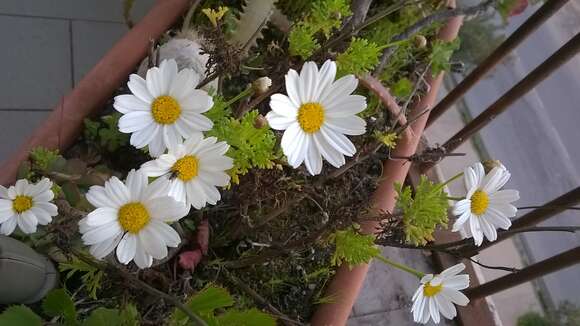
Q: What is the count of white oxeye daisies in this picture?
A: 7